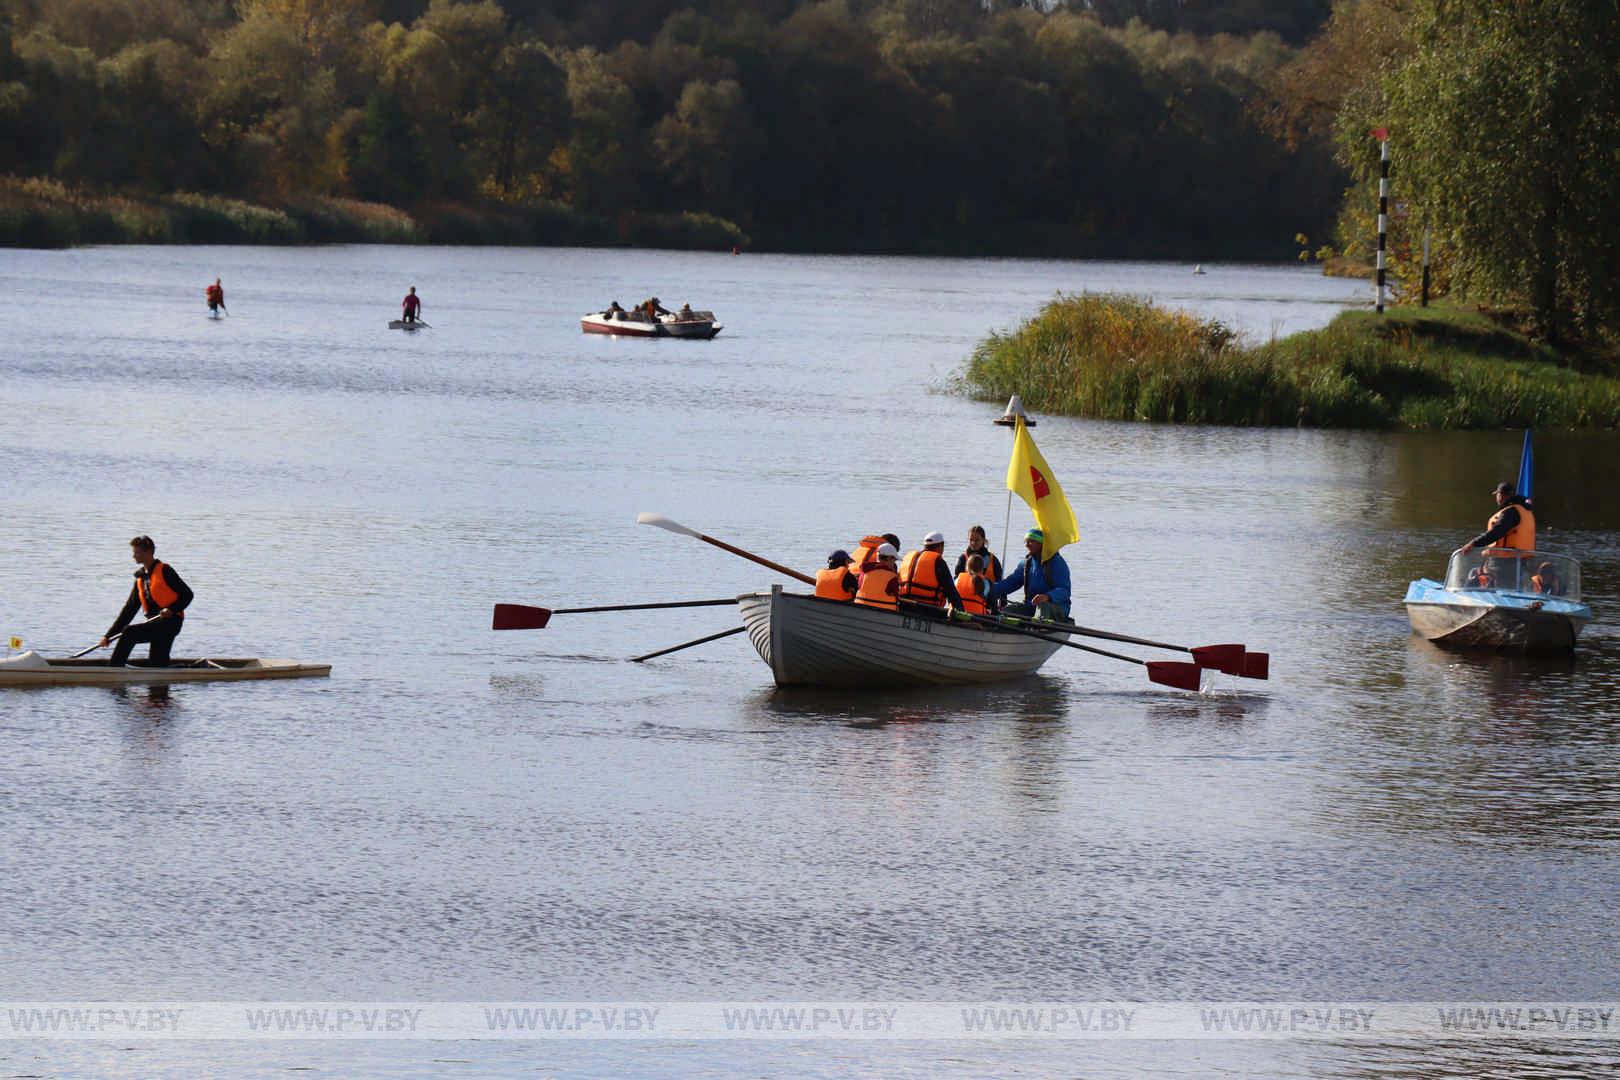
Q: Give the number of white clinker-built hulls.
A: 1